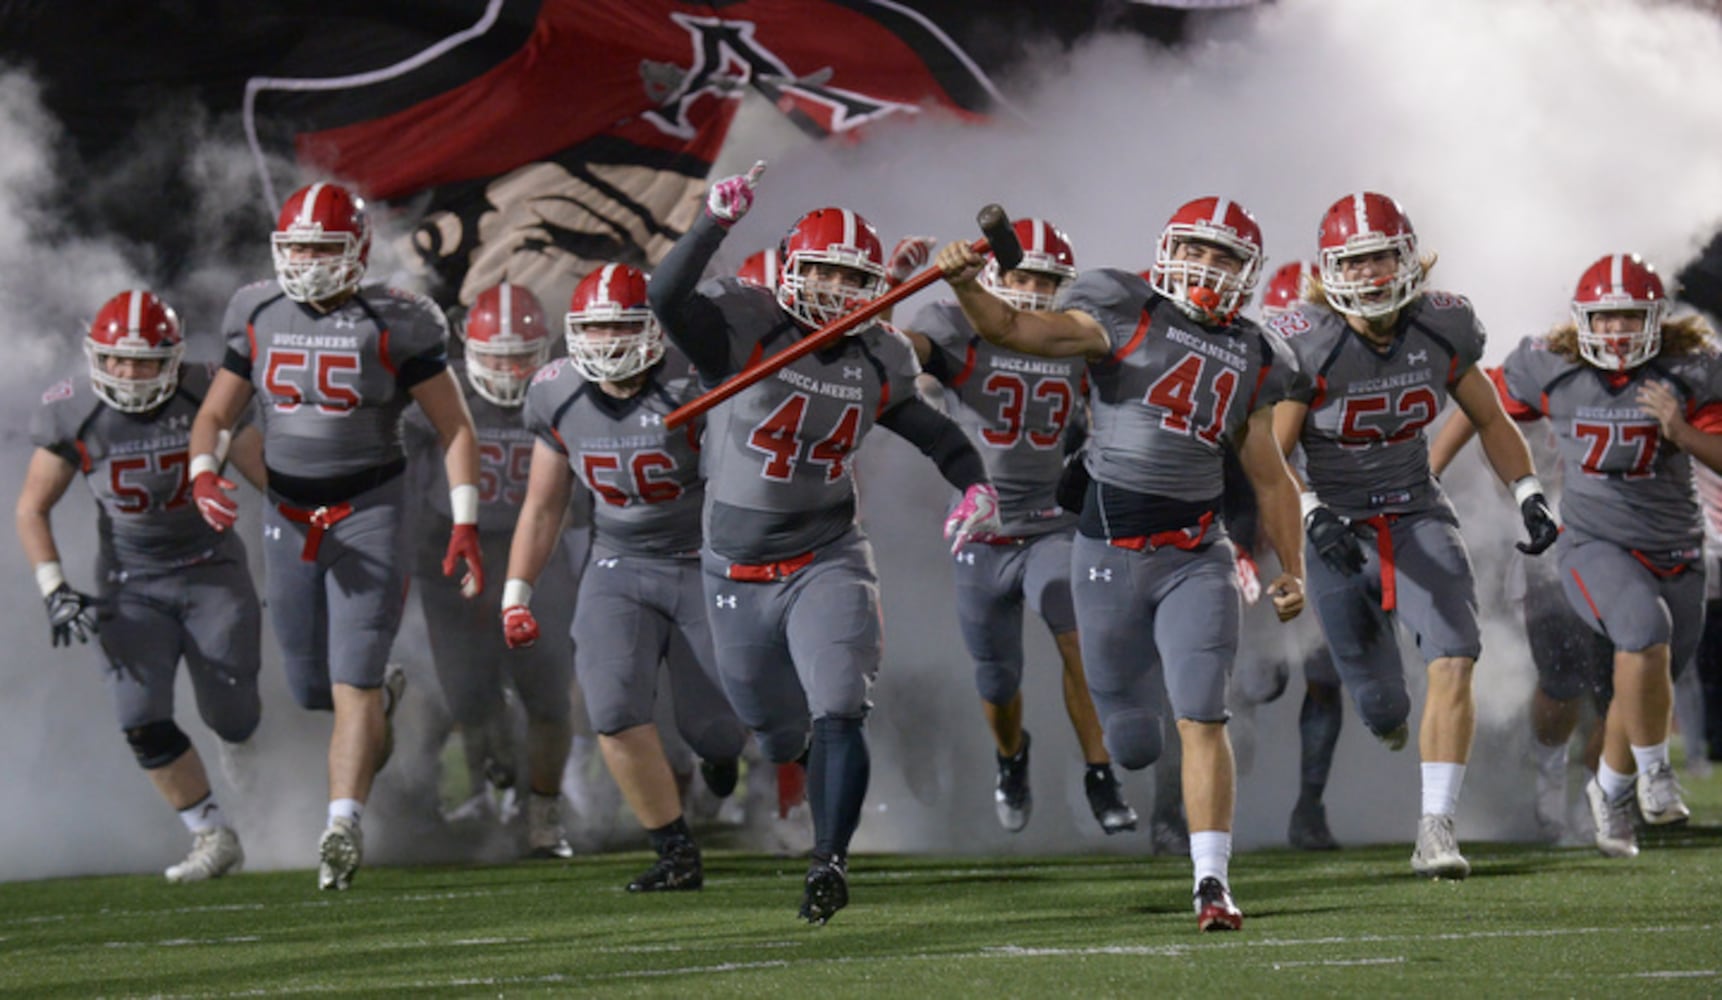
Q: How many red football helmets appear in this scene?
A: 11